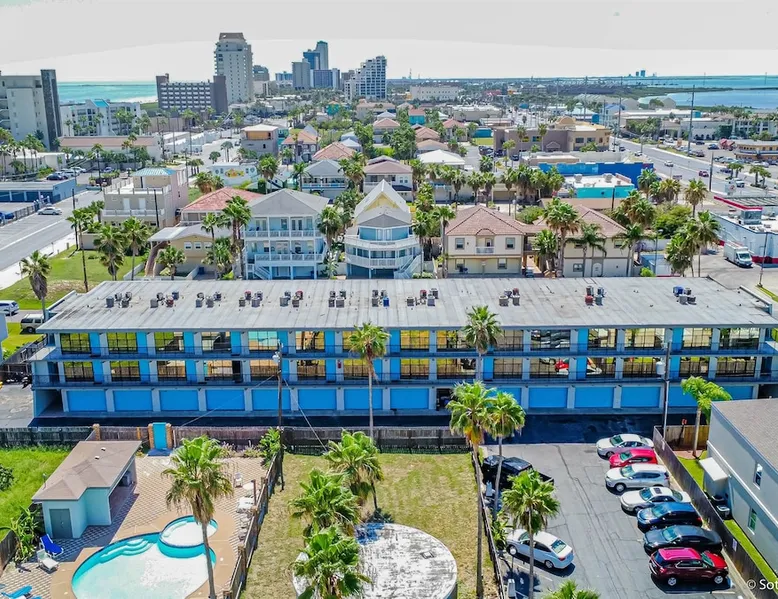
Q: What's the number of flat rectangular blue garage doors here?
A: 14